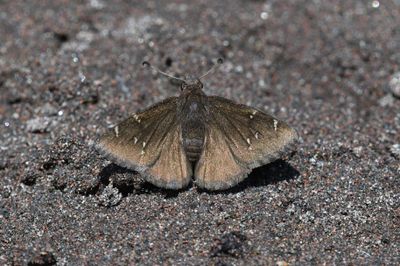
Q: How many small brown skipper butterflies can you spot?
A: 1